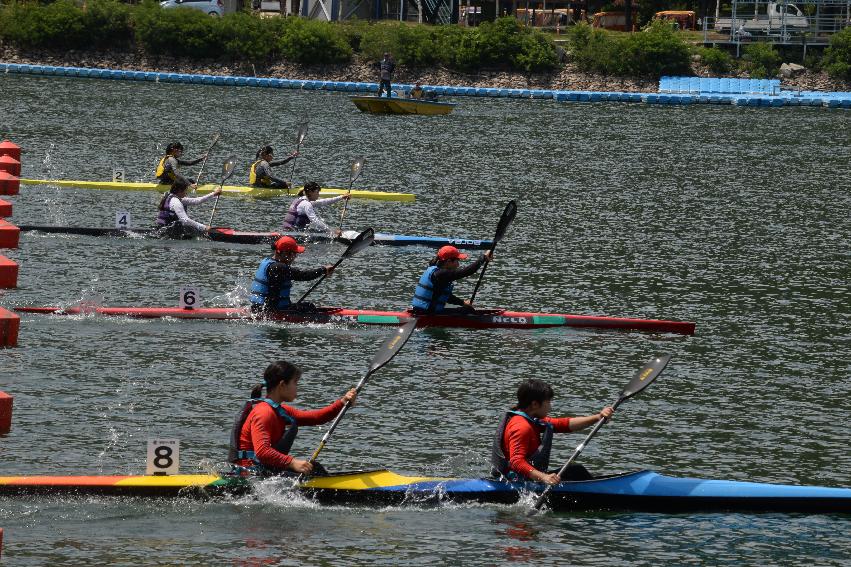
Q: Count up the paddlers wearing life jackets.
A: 8